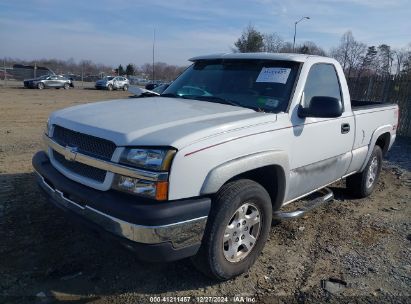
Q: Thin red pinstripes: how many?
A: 1